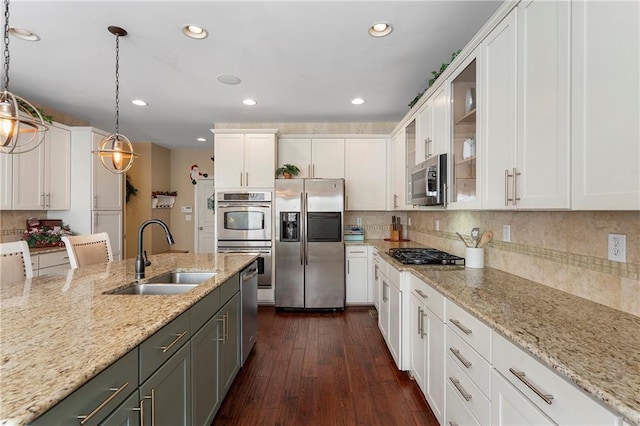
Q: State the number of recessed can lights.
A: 7